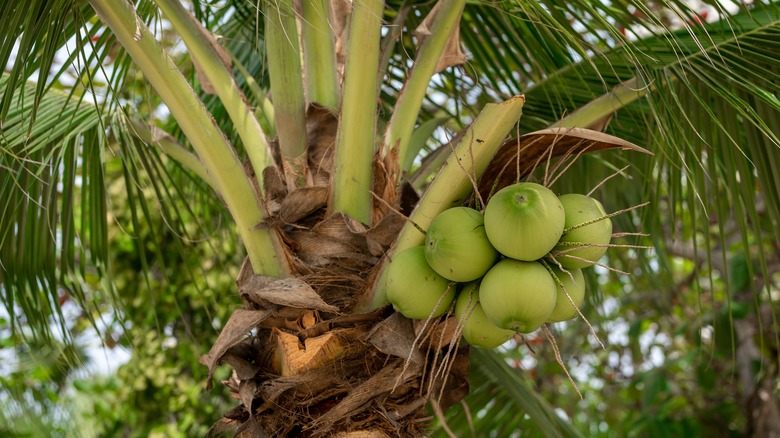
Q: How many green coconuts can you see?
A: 7